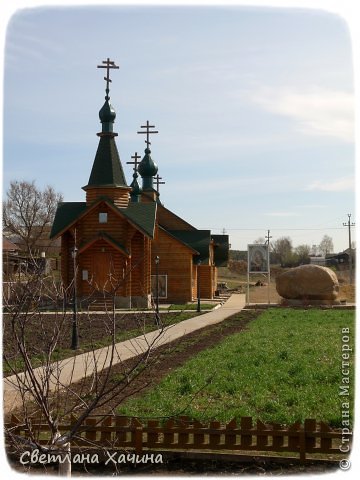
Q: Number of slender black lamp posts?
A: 3